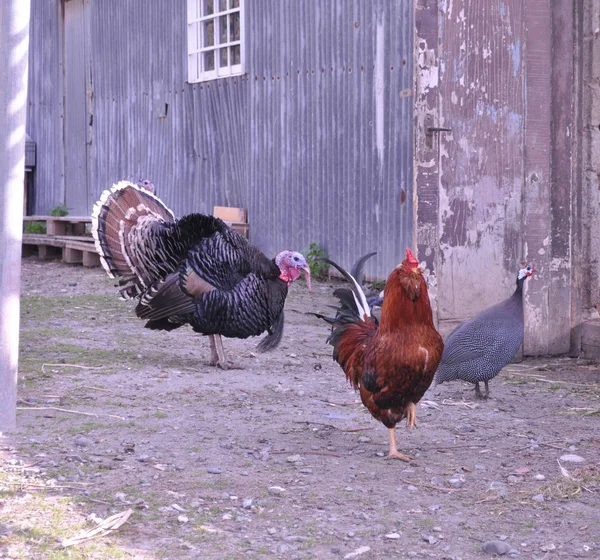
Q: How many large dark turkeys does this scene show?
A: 1